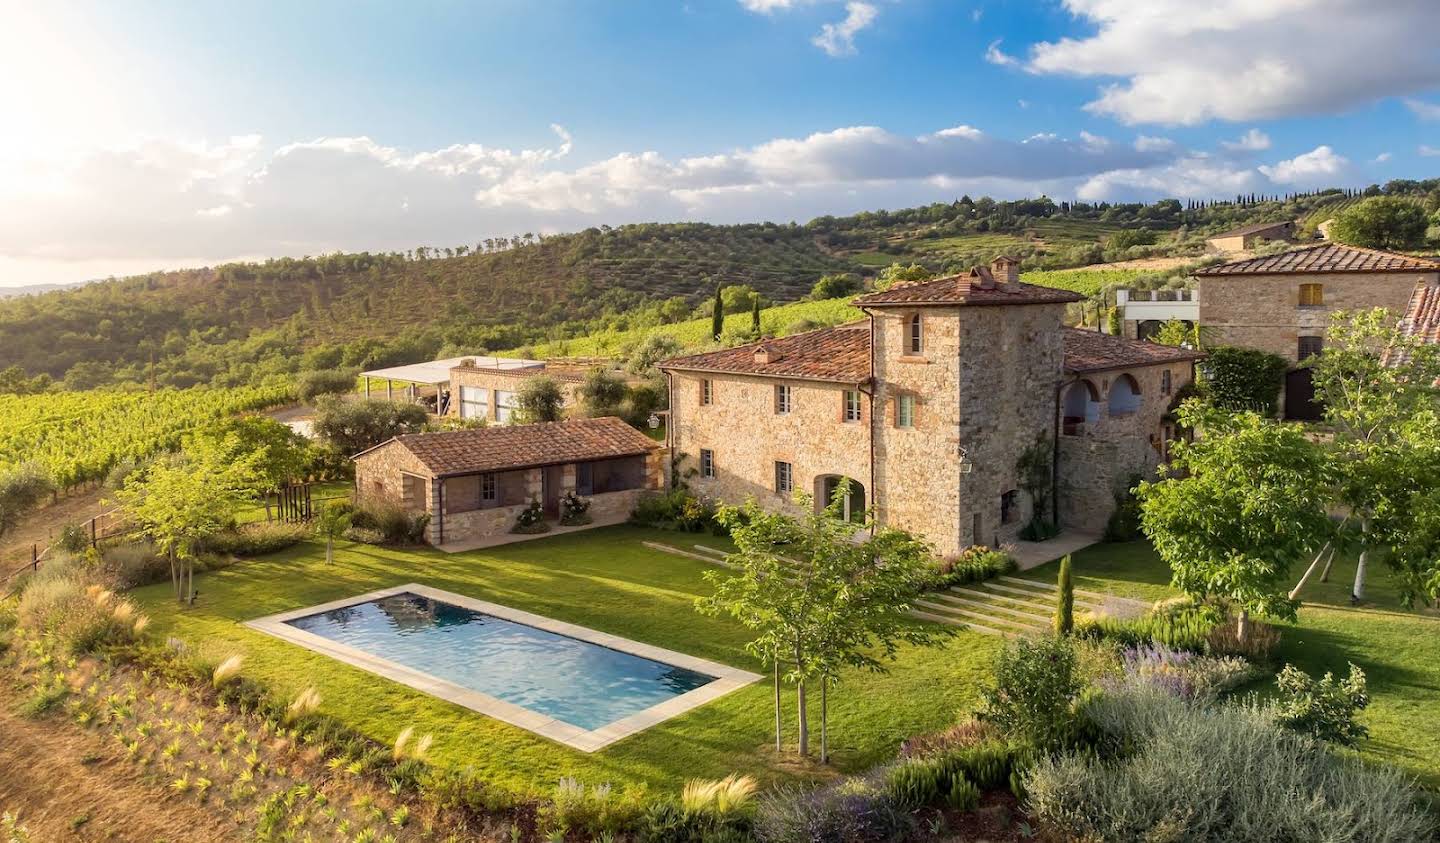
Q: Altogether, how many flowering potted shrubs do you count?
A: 2